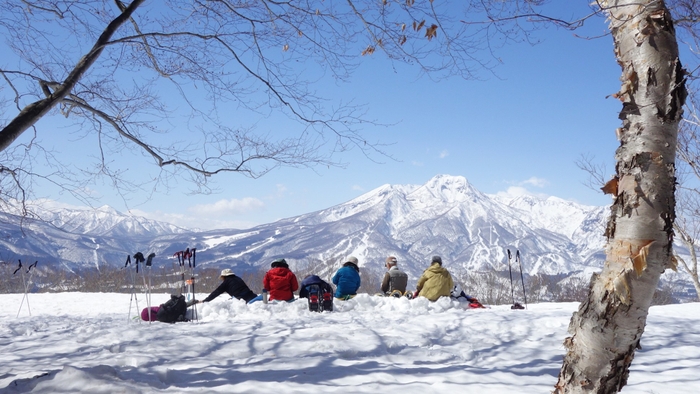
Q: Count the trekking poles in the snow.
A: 12